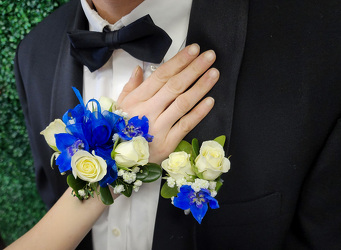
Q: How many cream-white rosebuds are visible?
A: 6